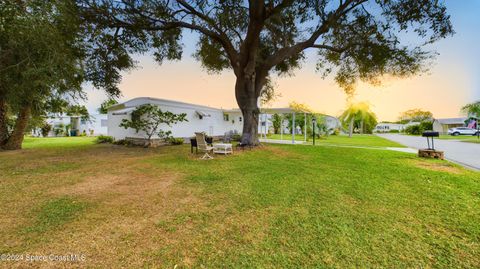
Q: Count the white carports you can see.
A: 1